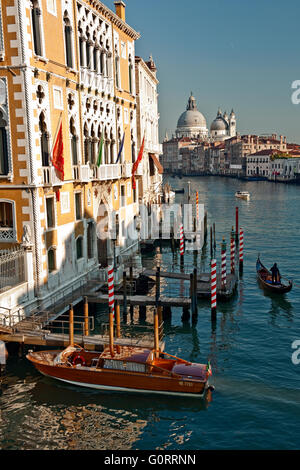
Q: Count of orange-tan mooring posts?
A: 5